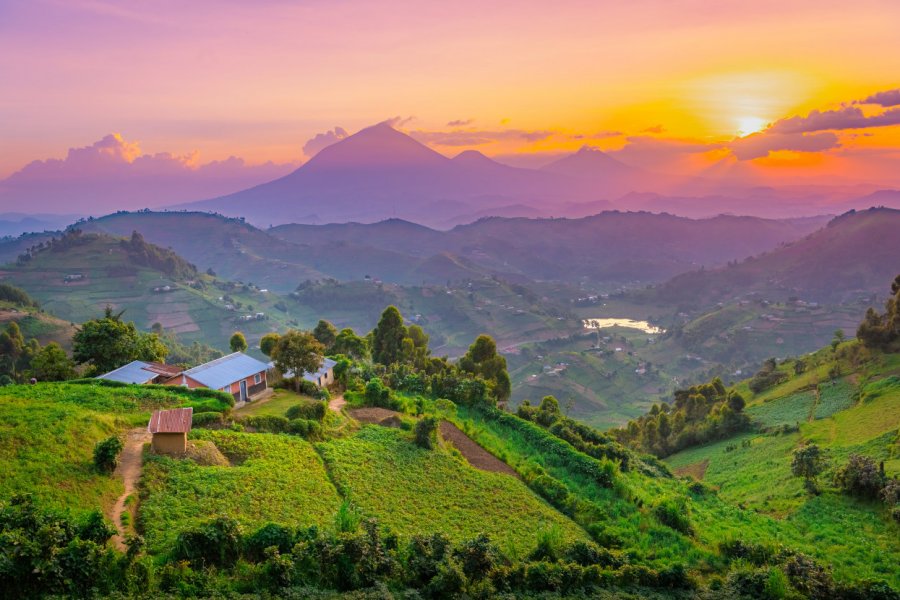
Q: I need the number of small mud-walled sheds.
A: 1